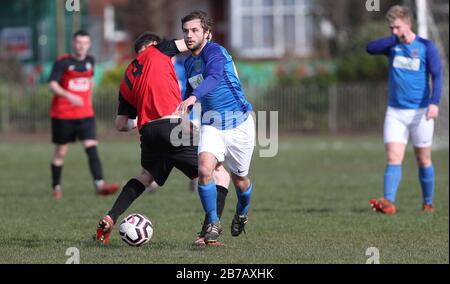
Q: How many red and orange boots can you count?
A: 6